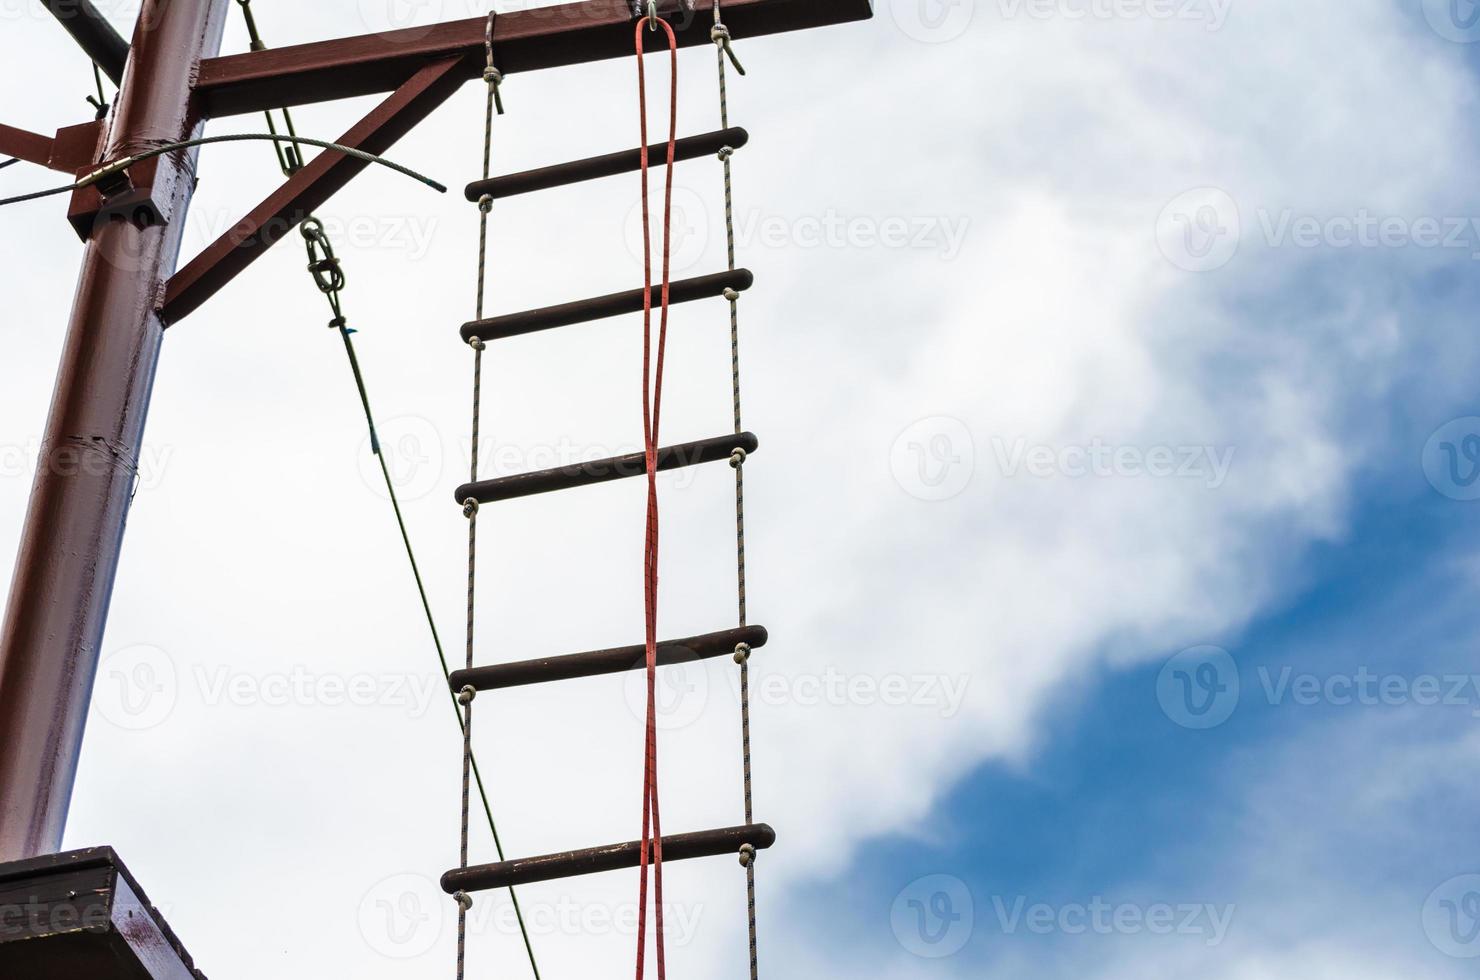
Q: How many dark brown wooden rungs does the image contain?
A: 5